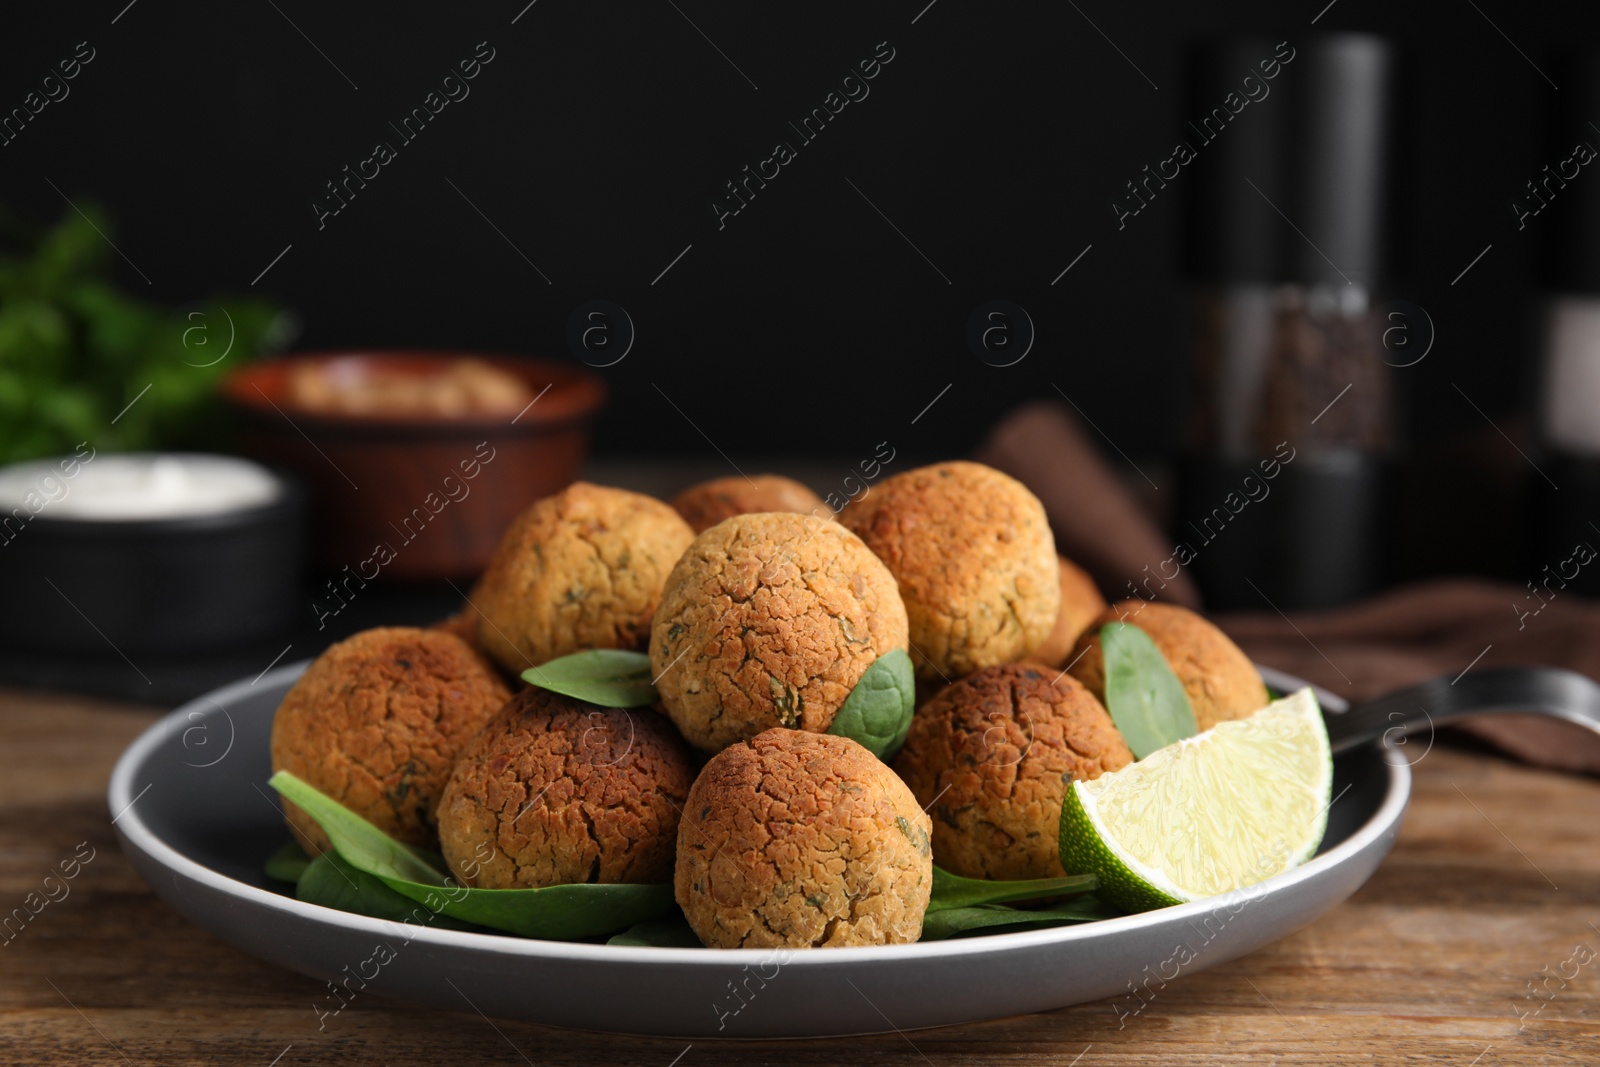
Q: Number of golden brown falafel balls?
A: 11